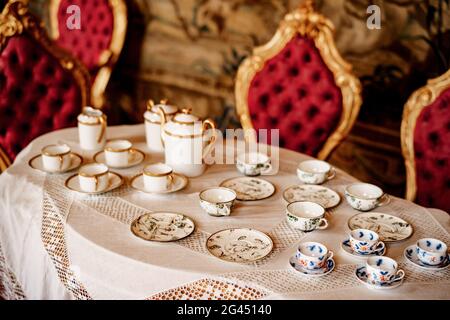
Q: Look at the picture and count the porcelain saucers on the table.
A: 13